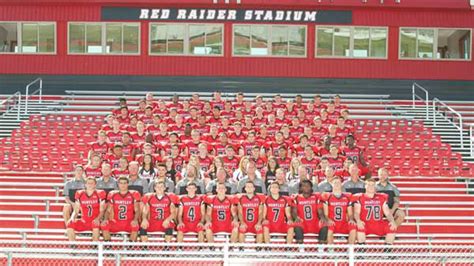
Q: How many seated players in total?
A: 10